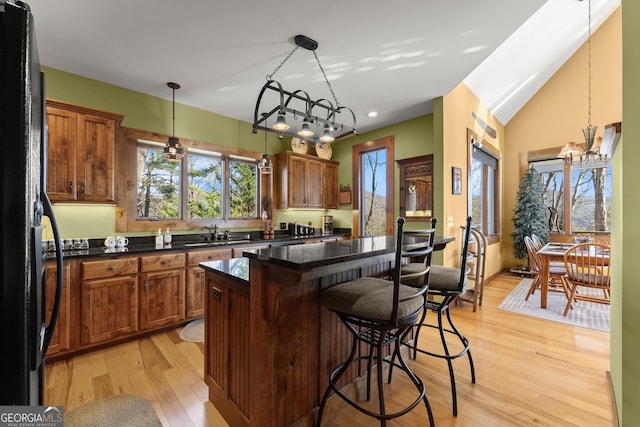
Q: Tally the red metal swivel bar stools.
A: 0